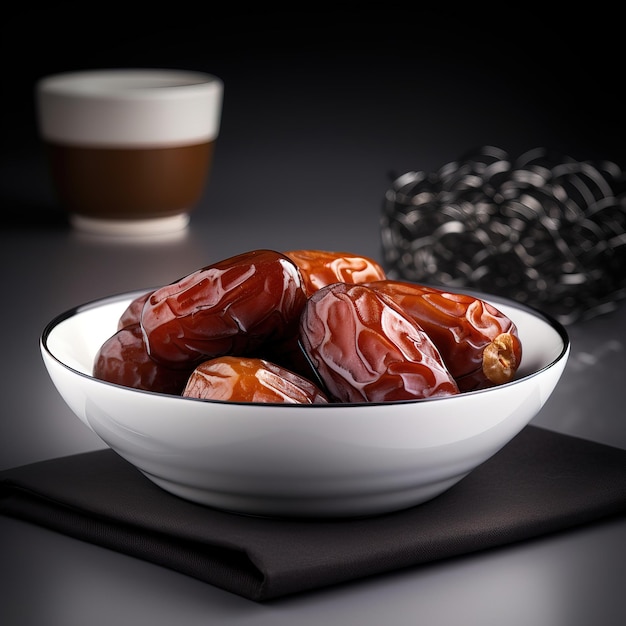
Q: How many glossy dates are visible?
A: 7